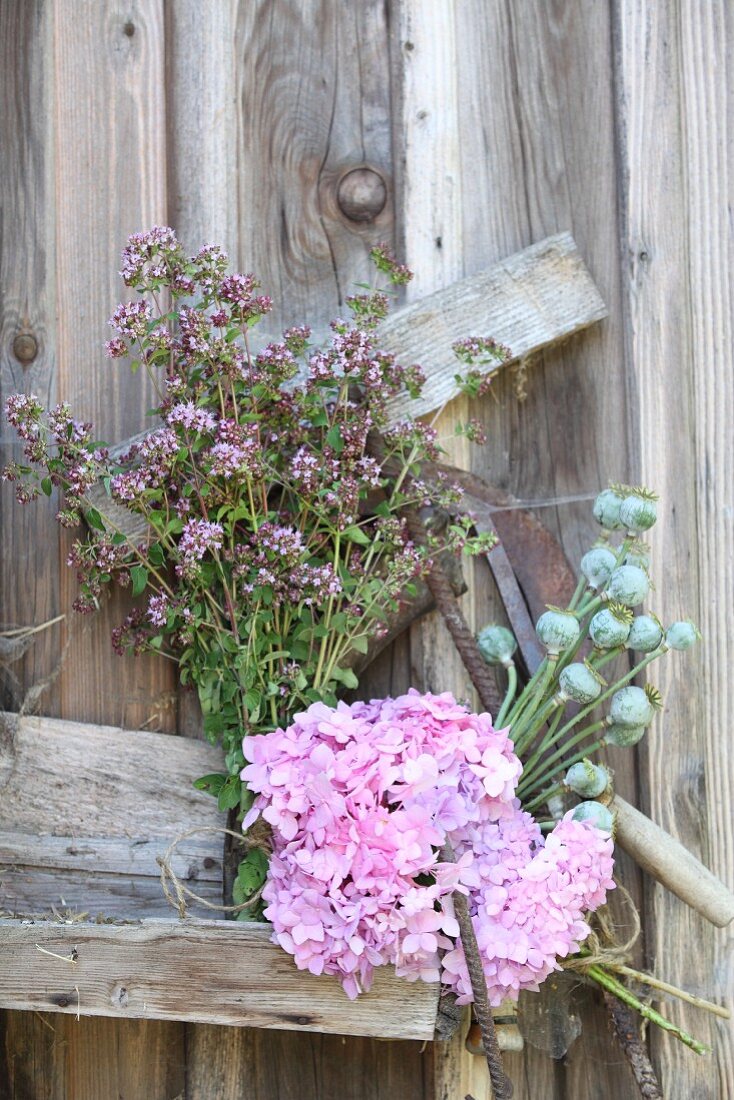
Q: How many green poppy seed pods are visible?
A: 15